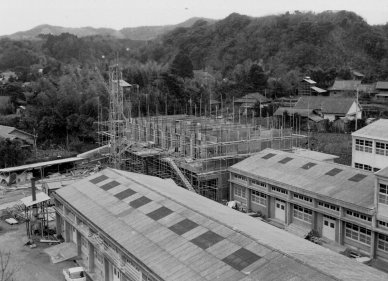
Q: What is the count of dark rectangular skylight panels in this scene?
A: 13